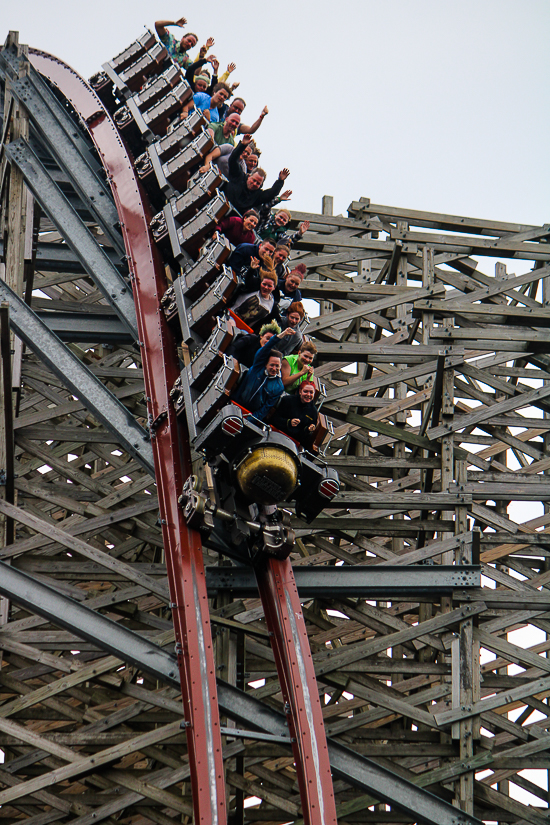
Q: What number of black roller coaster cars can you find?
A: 6